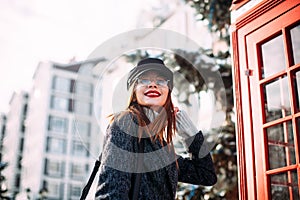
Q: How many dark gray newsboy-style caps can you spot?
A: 1